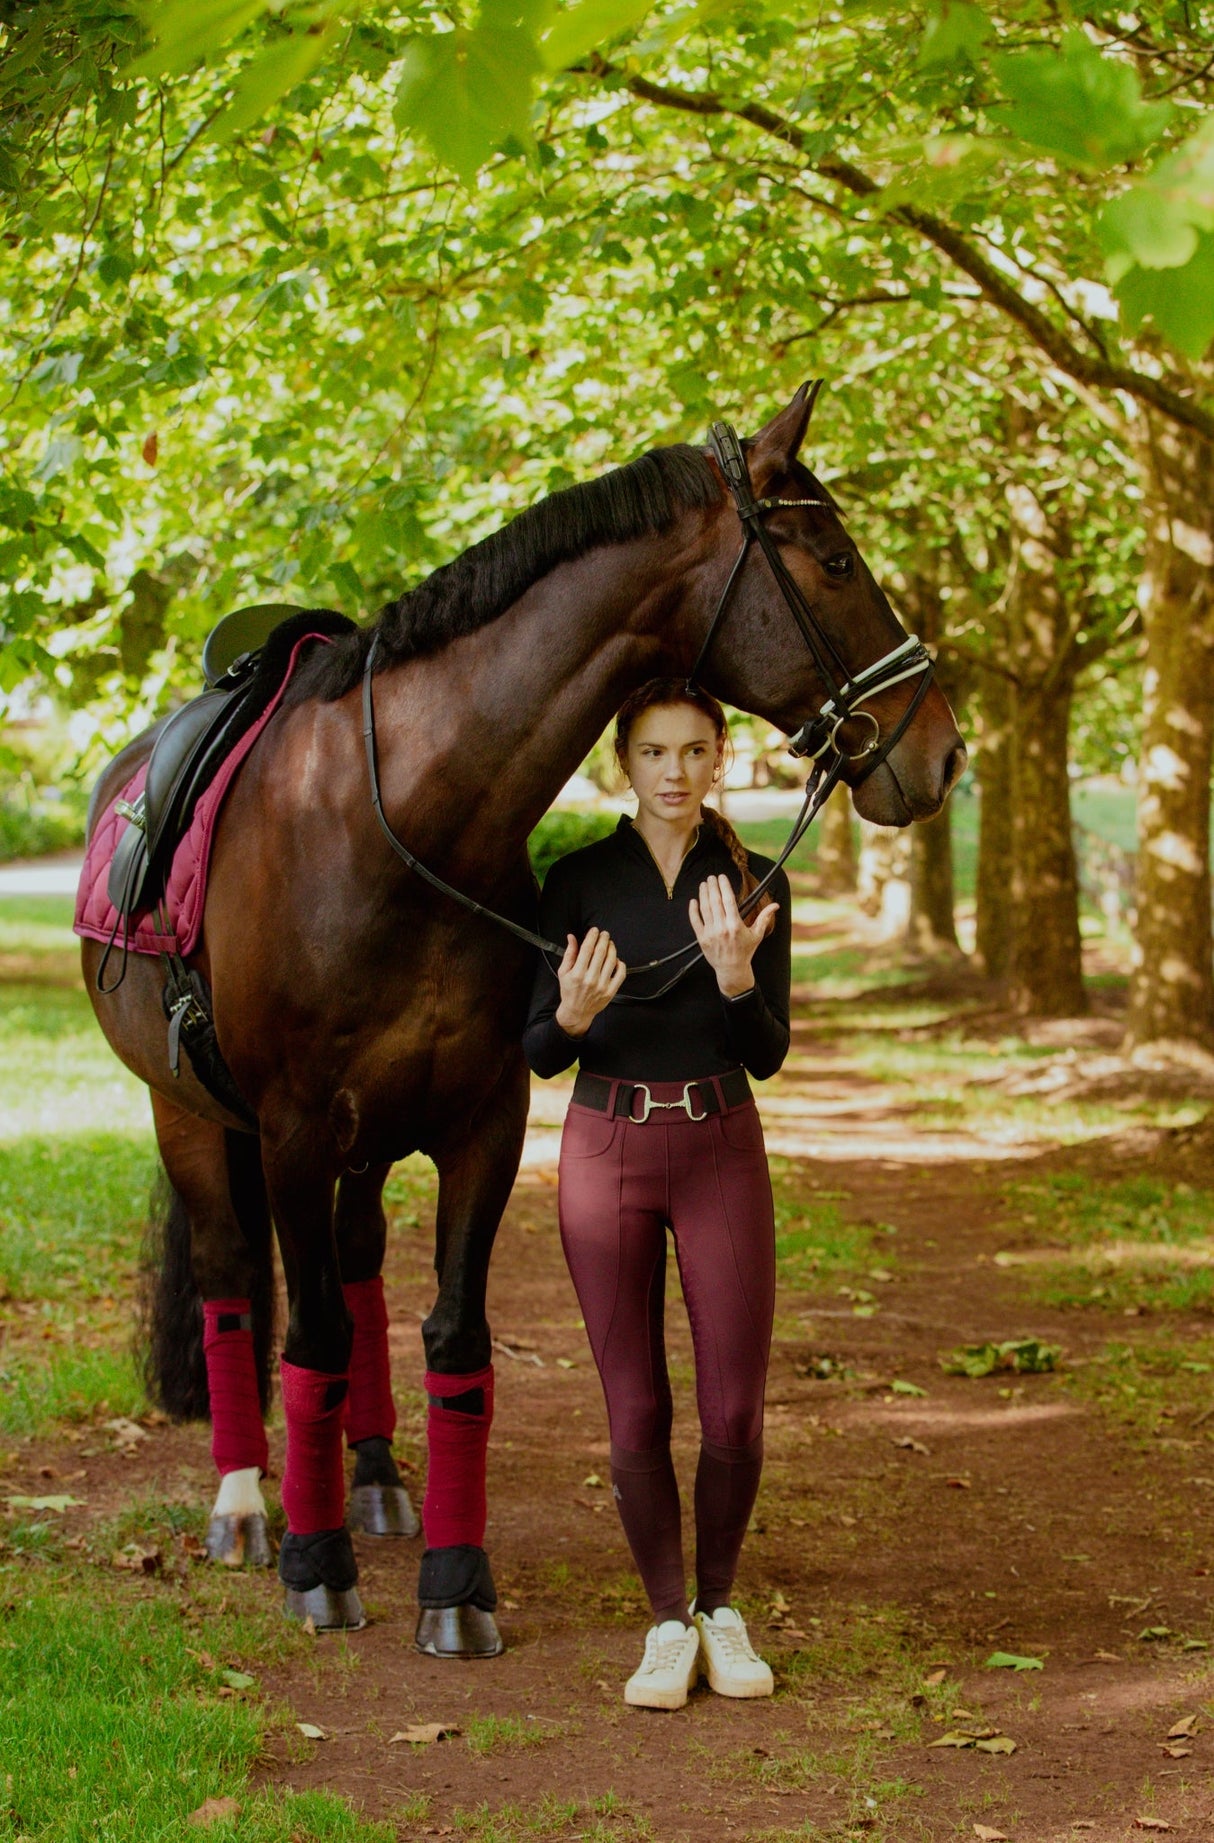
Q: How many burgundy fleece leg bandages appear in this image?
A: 4